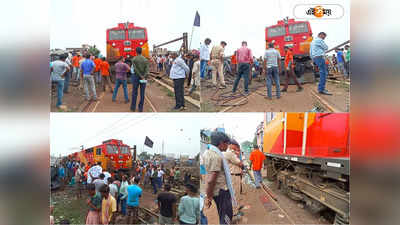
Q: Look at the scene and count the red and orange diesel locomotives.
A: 4